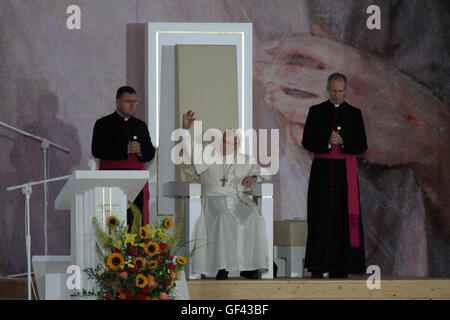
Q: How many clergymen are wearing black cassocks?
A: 2